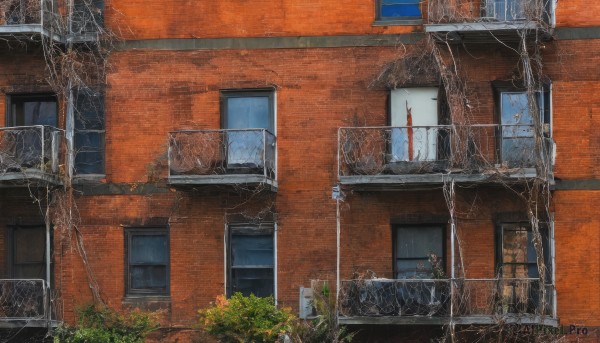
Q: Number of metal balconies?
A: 7